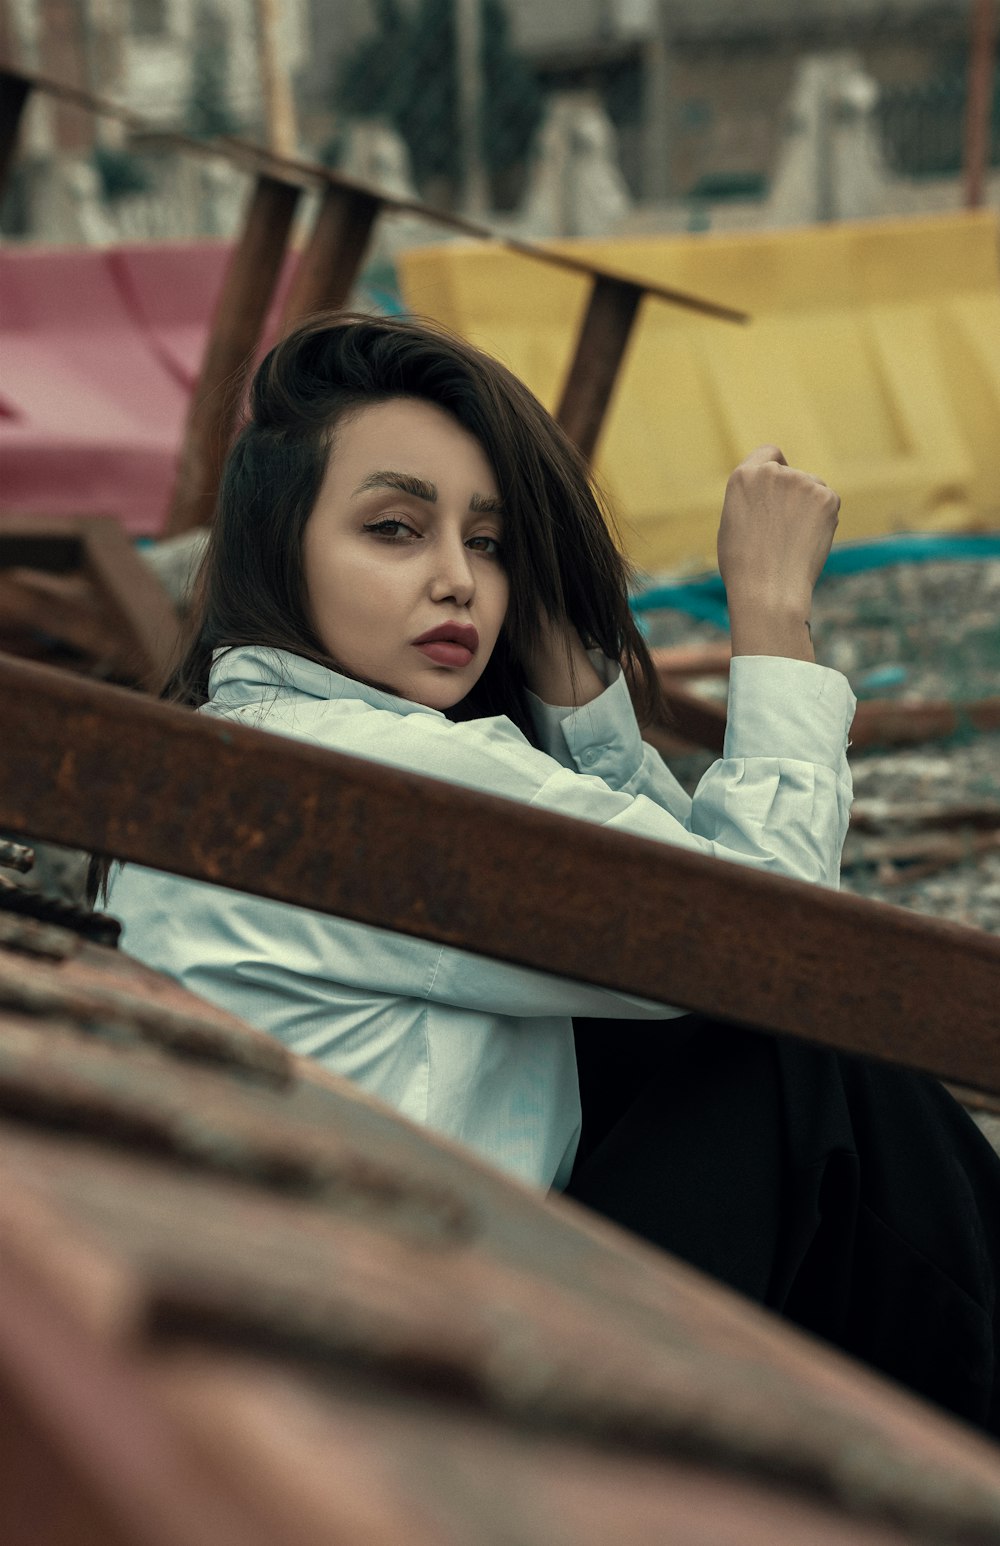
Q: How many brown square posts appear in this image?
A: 4